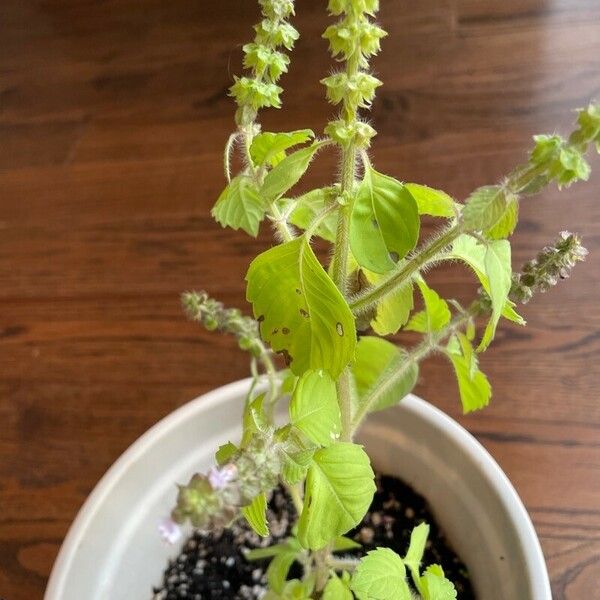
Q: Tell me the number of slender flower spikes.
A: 6